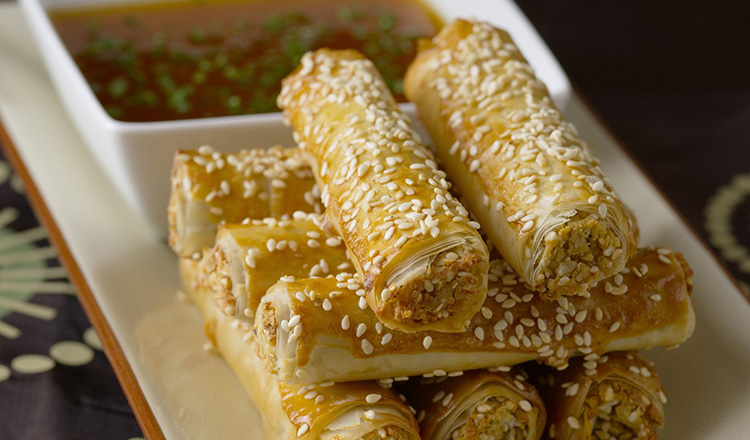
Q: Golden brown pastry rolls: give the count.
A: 8